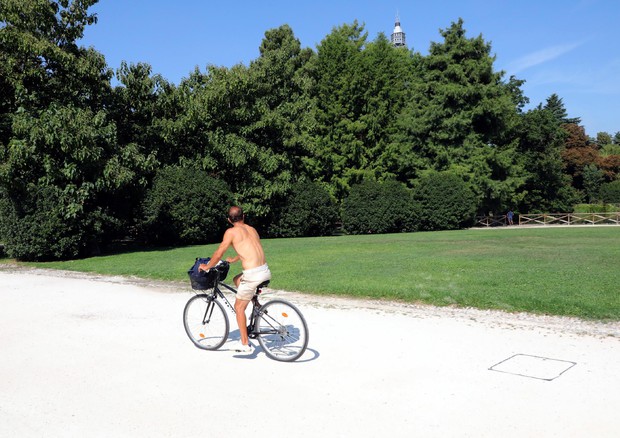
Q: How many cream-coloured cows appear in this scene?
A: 0